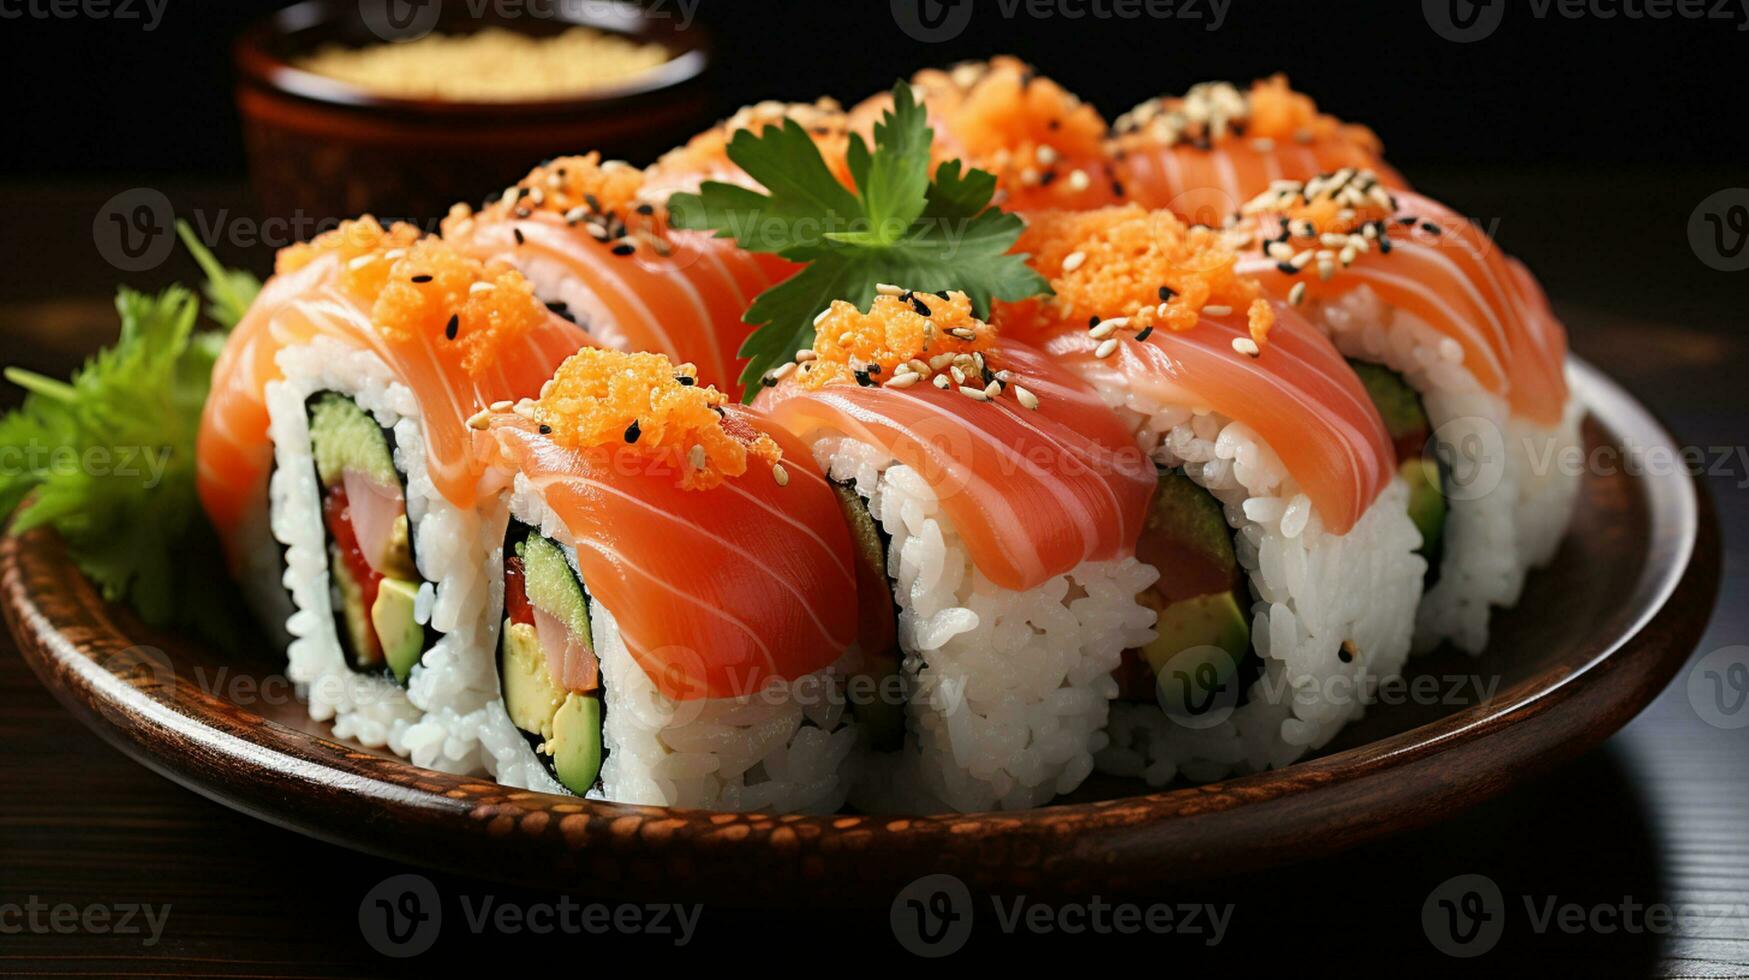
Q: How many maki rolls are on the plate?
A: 9